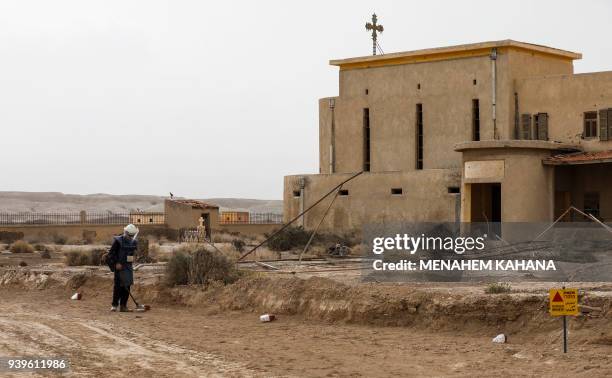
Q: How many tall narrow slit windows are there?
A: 3